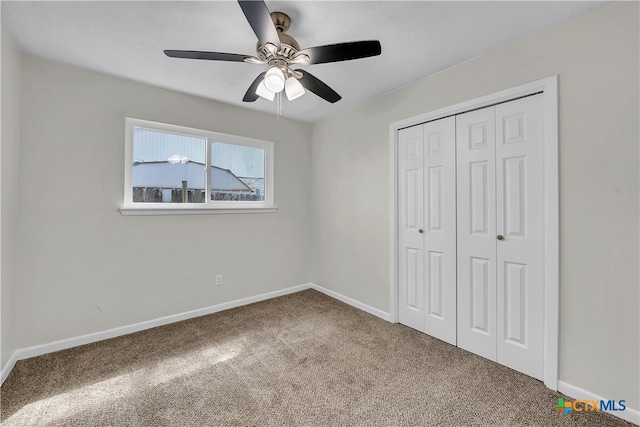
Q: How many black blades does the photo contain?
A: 5